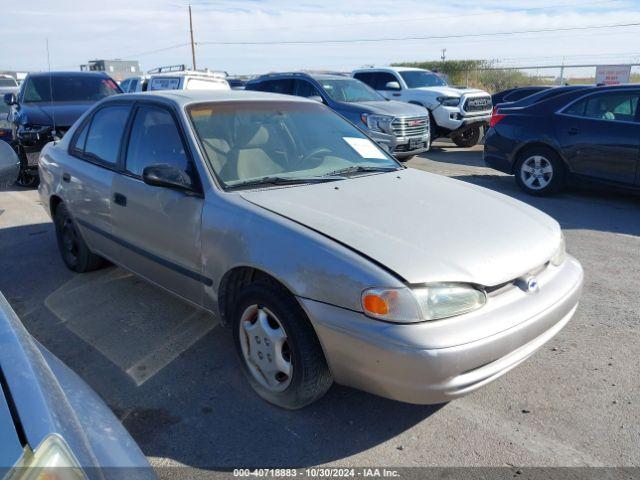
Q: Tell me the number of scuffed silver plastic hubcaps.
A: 1